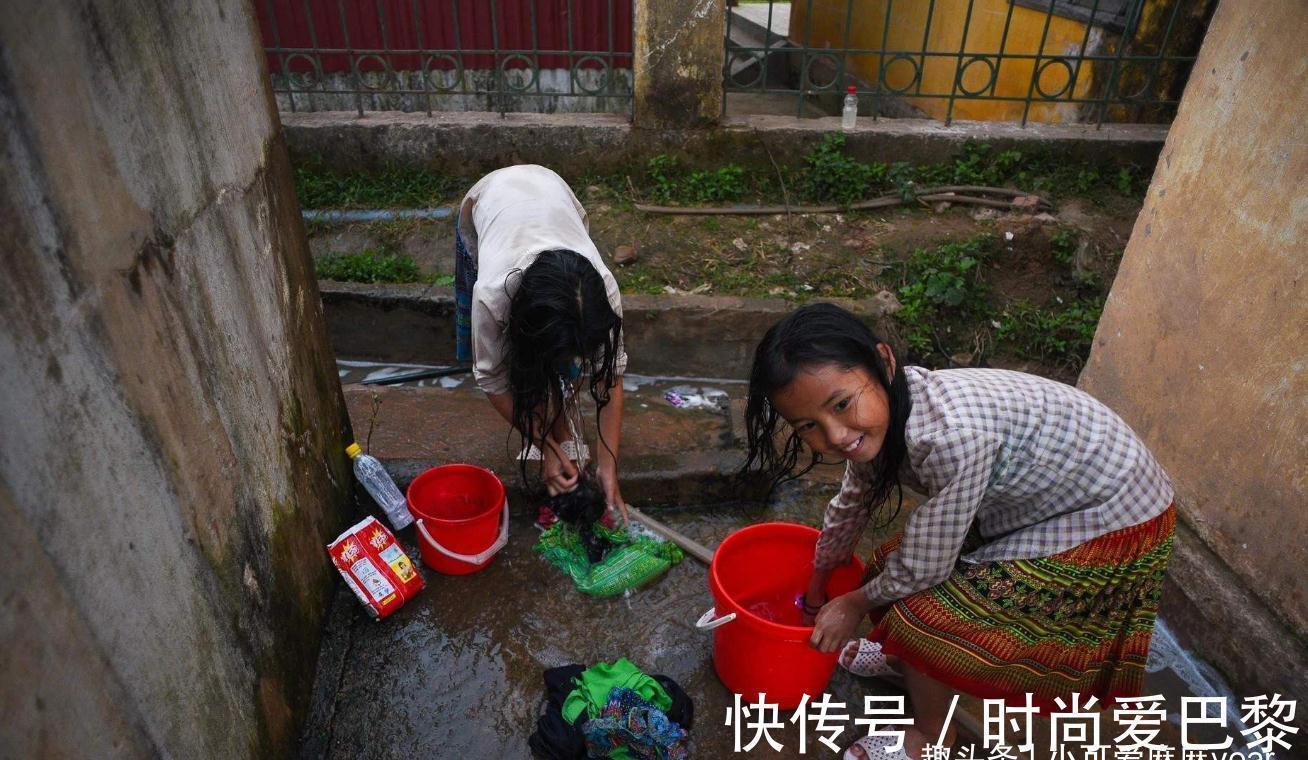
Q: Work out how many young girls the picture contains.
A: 2